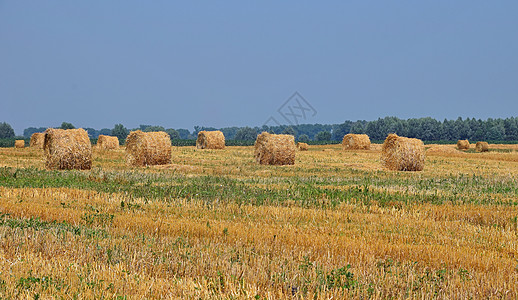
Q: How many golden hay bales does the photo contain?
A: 12